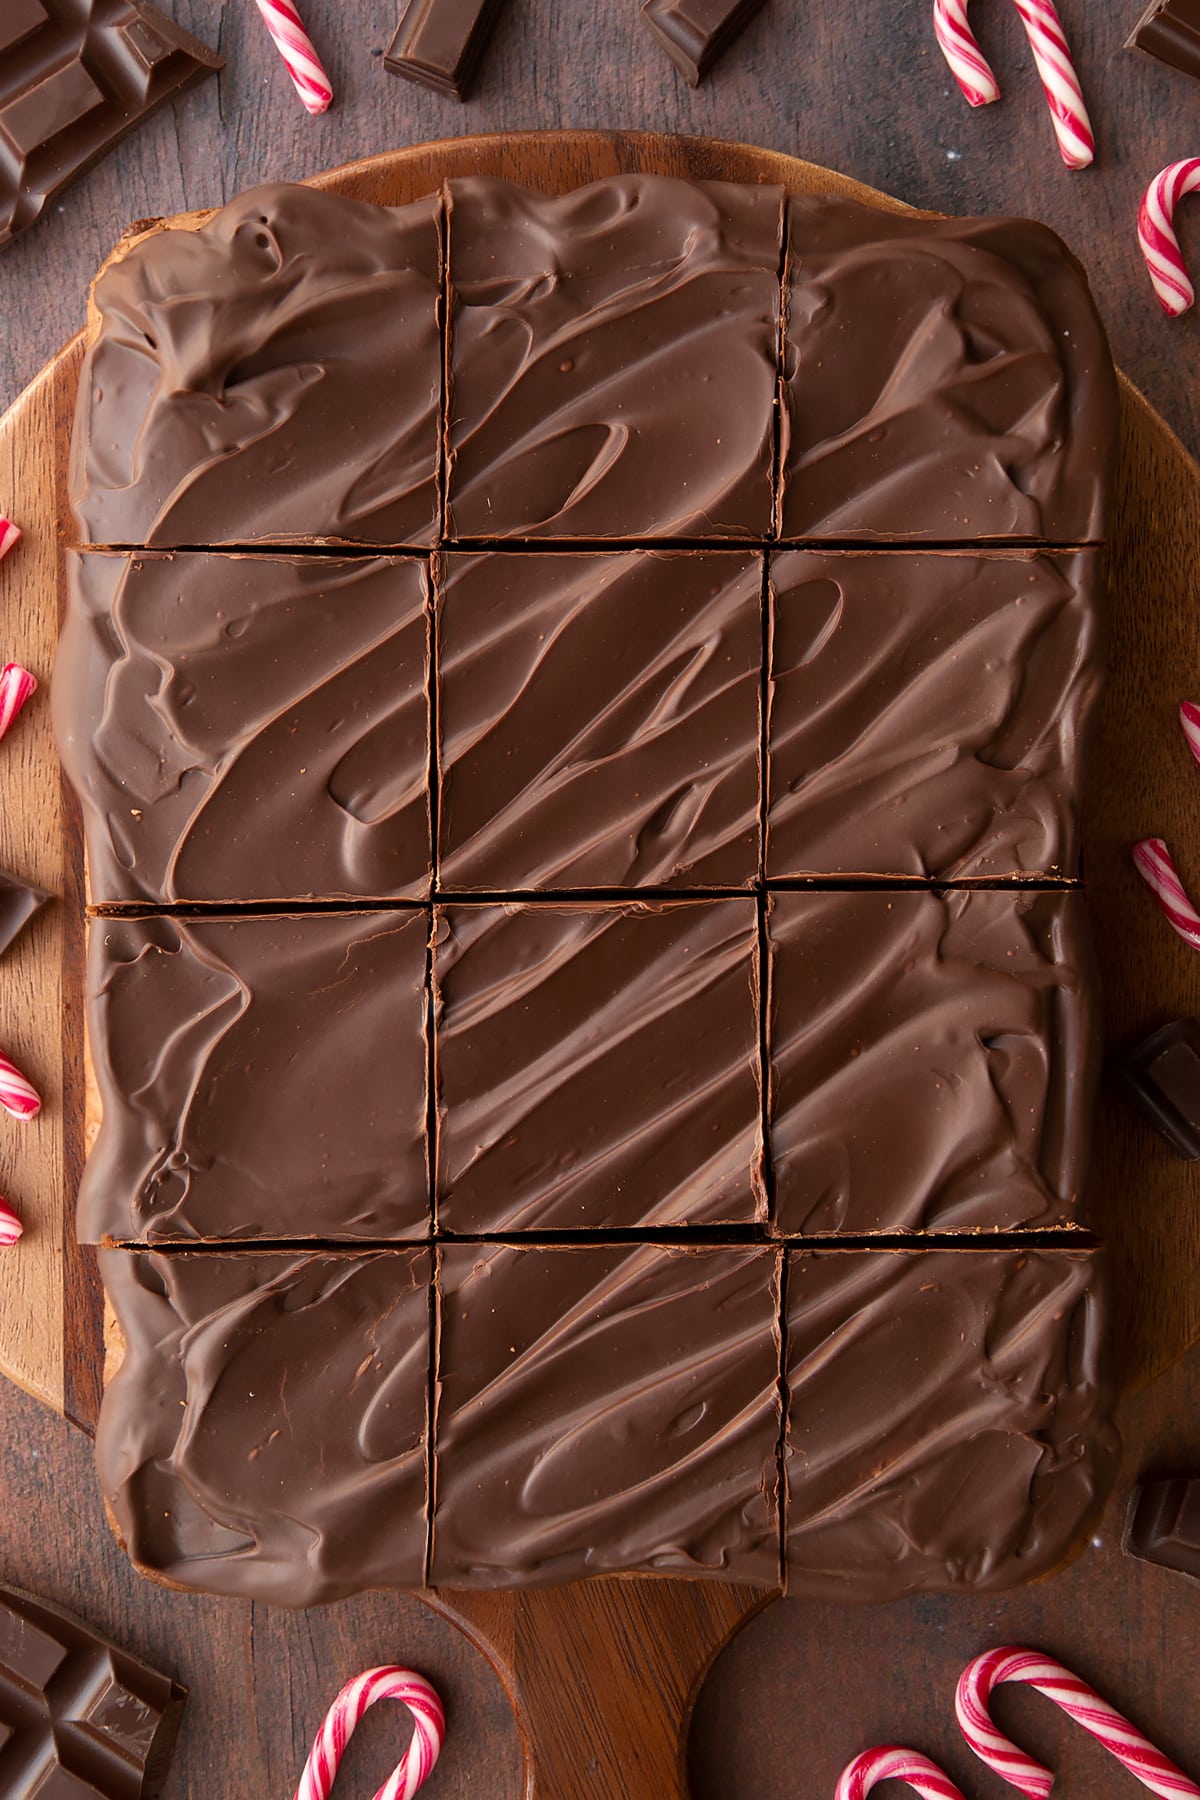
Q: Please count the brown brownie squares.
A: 12